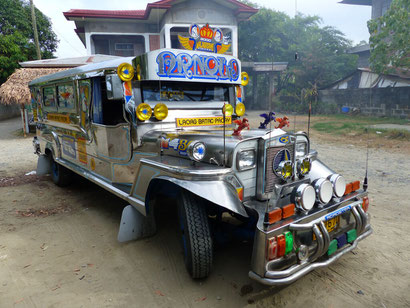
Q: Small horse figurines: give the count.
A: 3